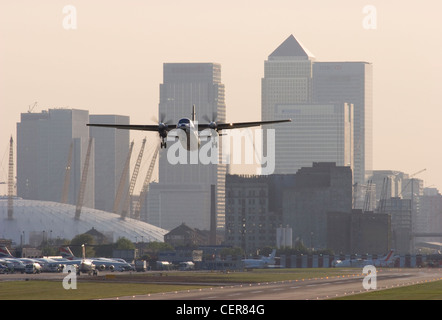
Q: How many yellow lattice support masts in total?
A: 6